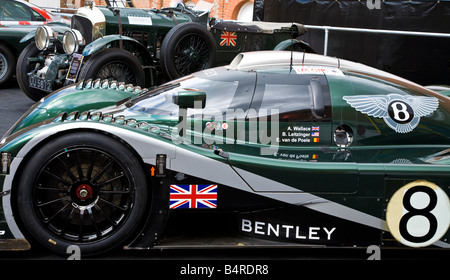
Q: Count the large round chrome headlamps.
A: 2